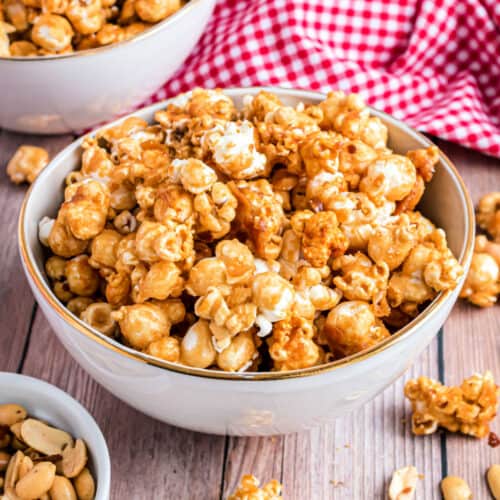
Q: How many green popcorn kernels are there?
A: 0